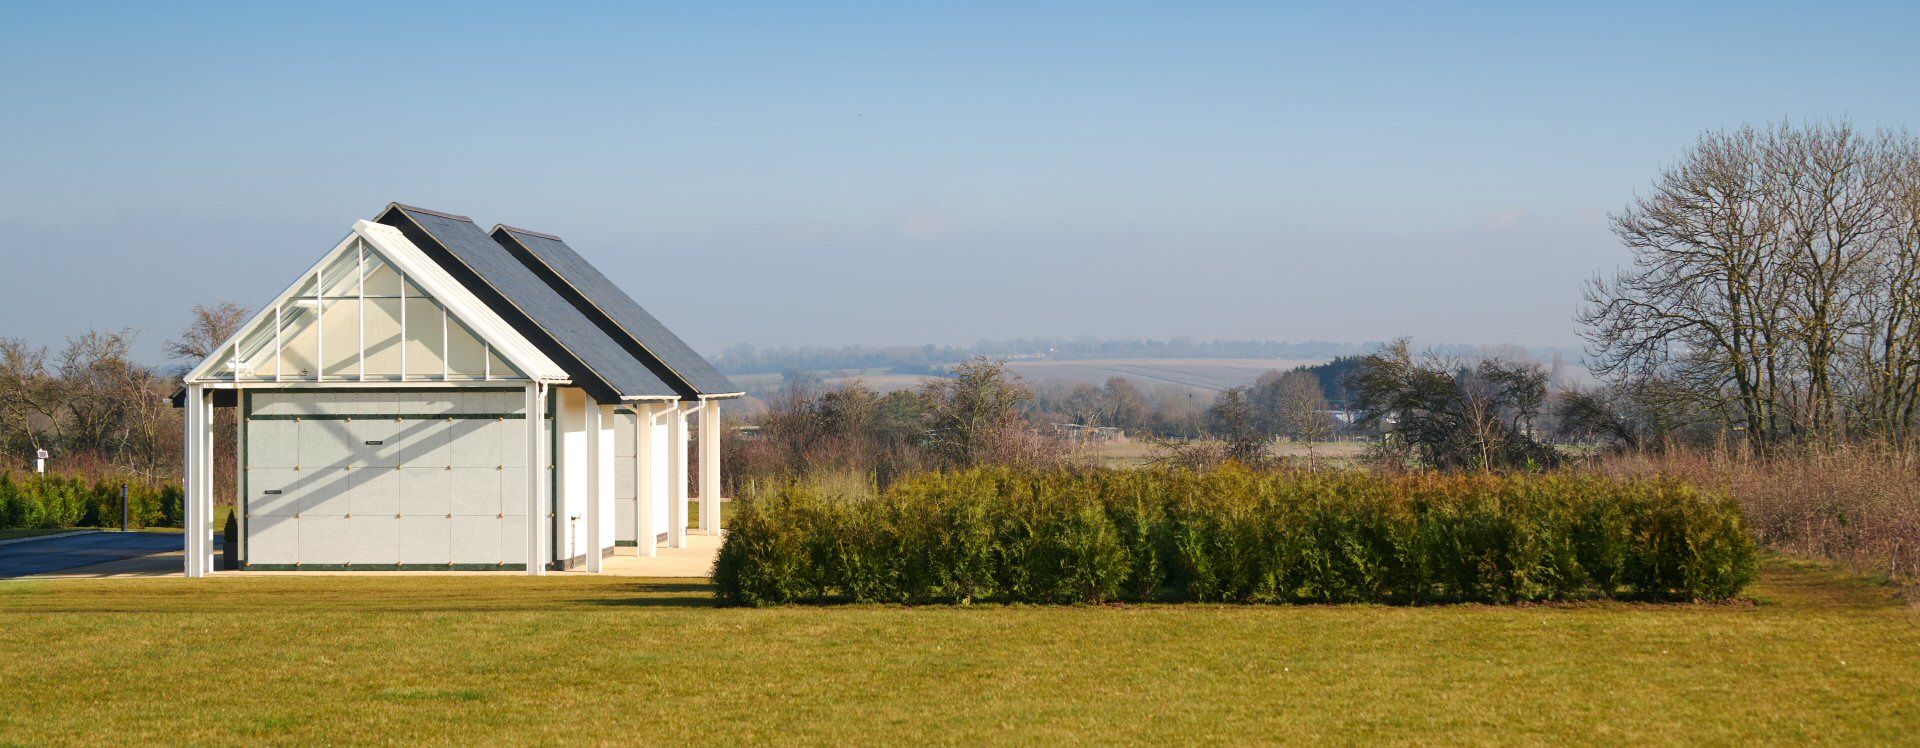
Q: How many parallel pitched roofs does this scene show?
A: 3